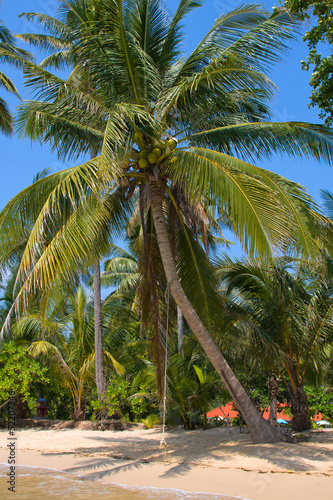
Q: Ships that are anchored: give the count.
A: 0